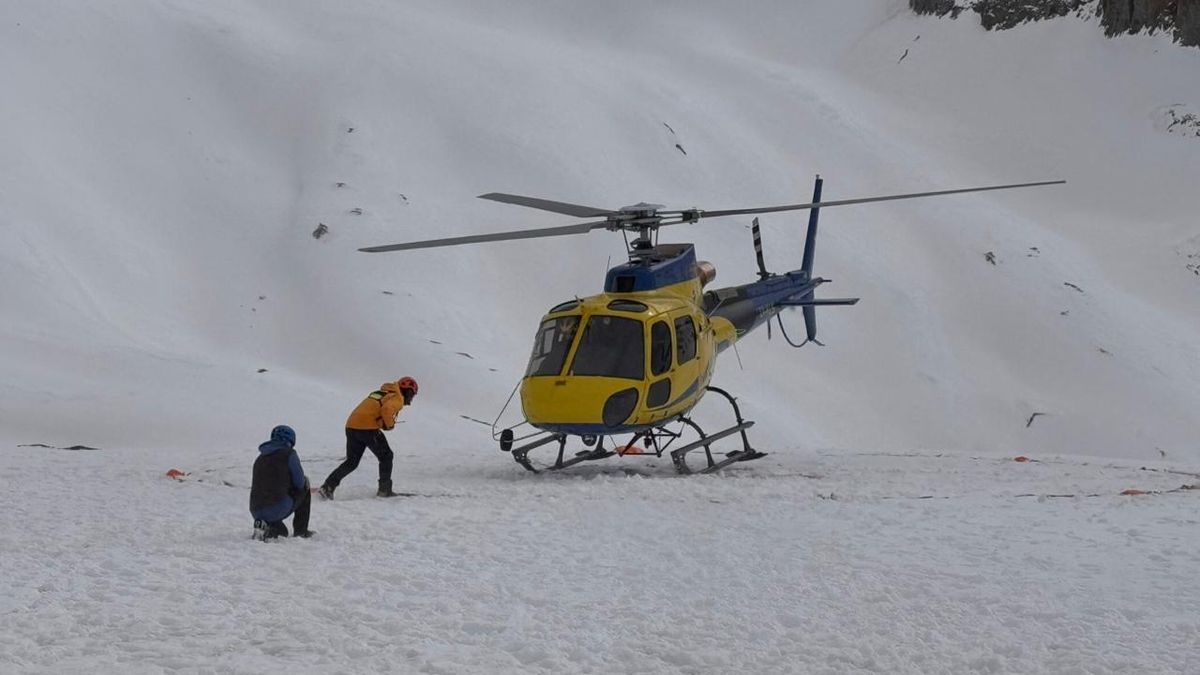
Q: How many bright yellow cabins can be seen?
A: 1